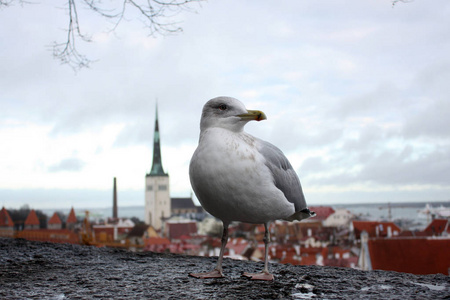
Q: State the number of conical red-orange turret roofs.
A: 4